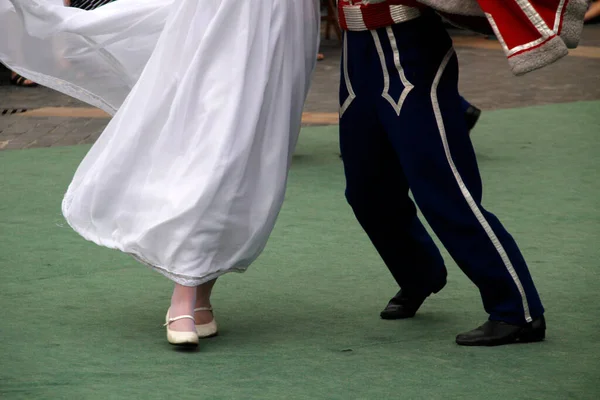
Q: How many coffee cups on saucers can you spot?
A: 0